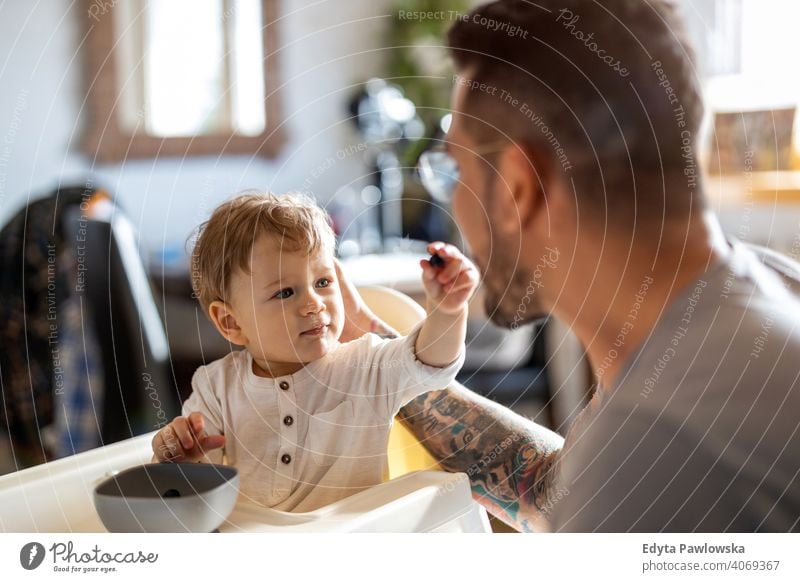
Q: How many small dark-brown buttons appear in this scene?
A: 3